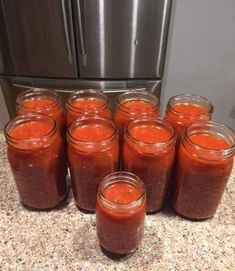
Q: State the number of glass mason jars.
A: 9